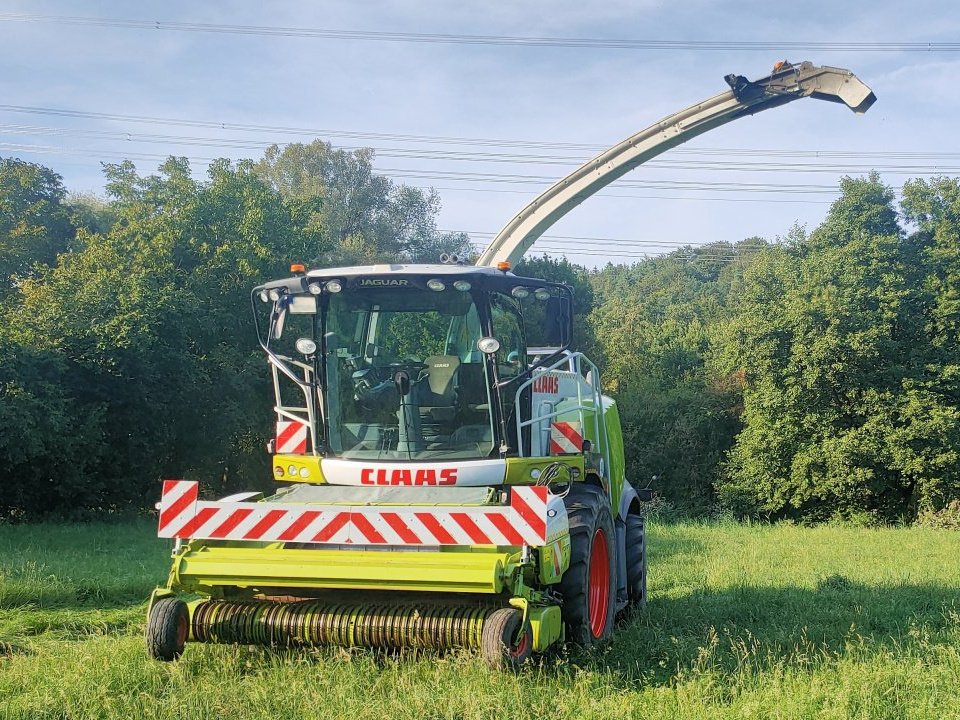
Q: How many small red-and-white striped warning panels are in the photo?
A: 2